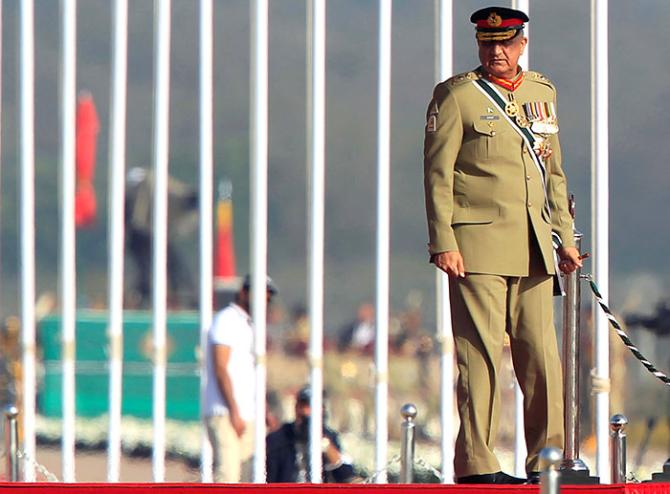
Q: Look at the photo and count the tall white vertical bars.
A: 11